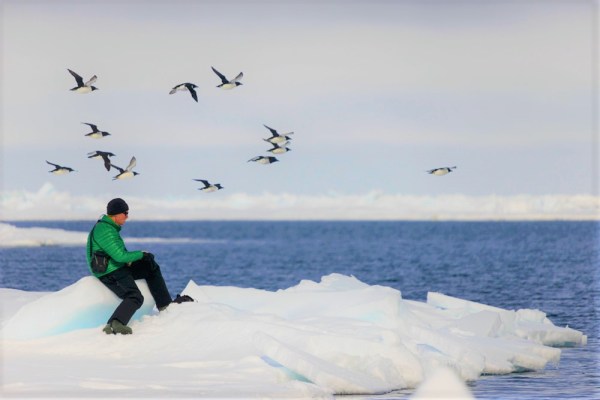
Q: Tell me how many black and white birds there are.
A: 12